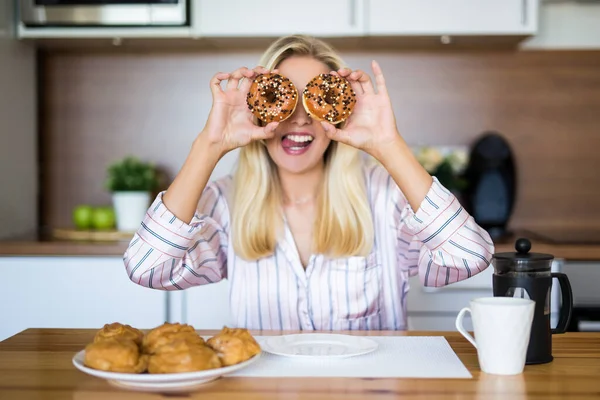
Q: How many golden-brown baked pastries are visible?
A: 5